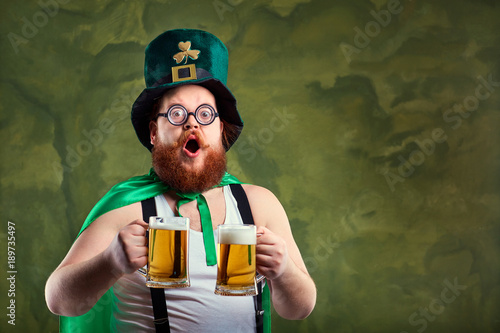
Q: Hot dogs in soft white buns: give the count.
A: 0